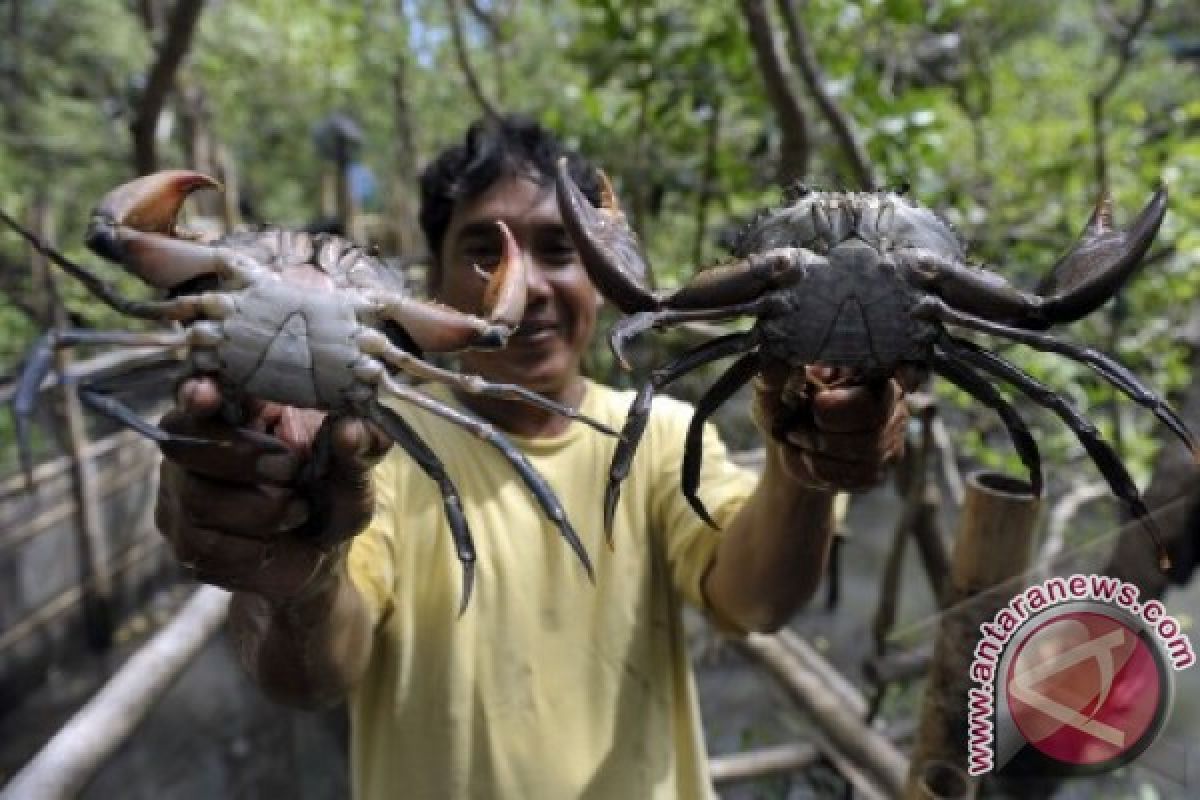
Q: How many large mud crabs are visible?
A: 2